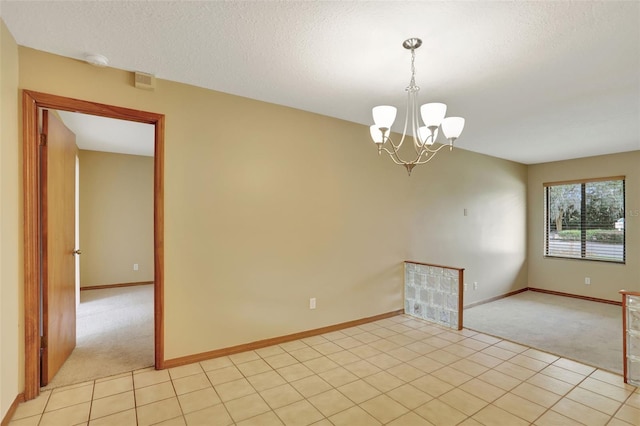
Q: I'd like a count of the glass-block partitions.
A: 2